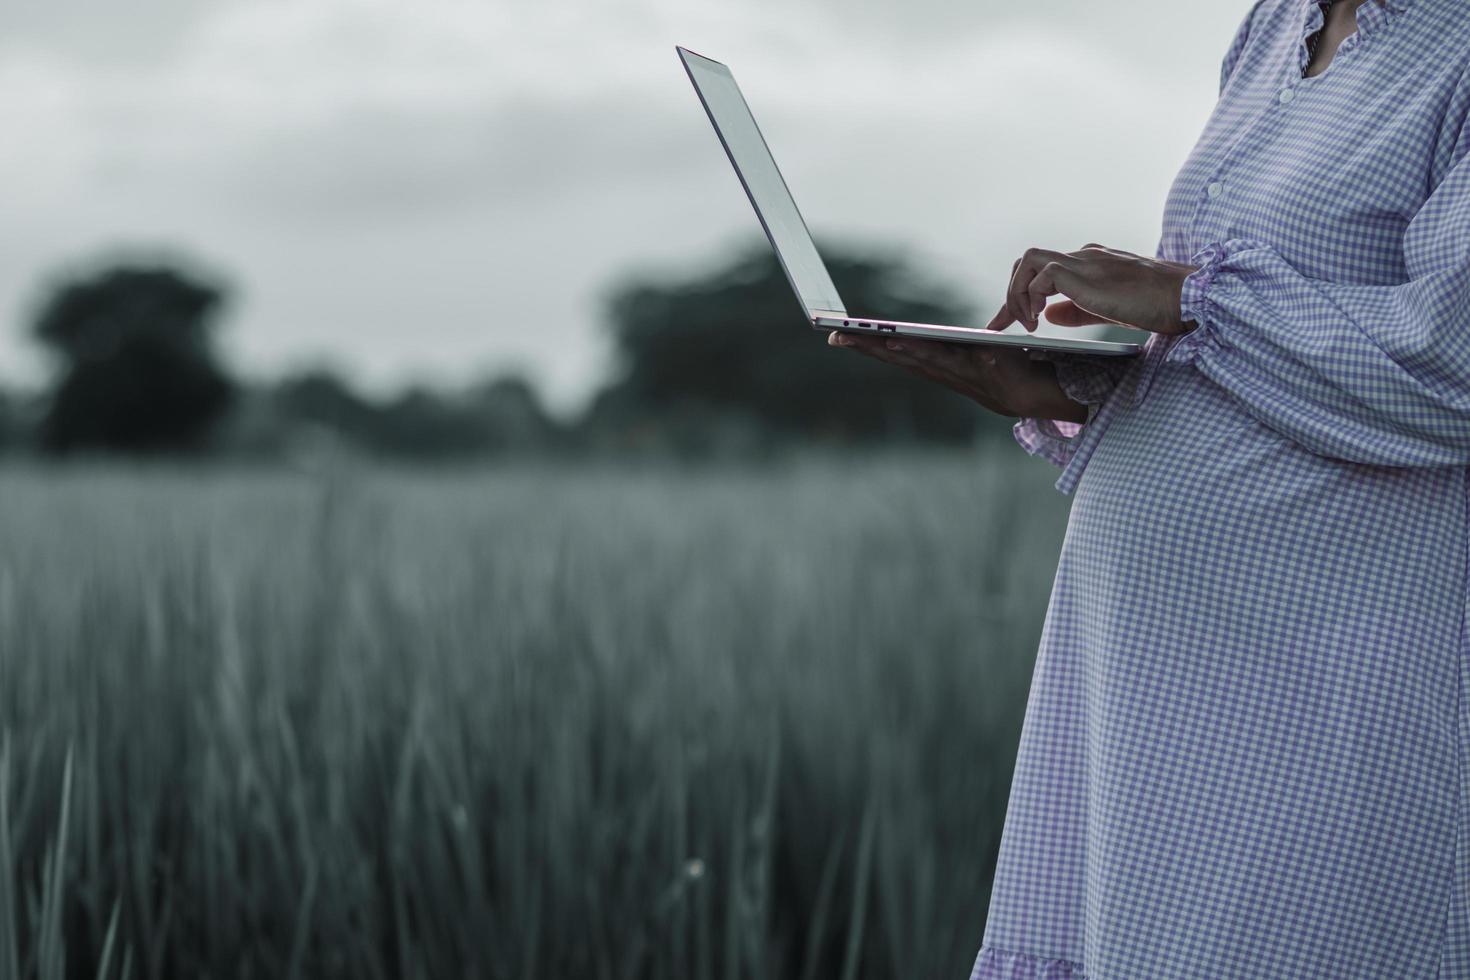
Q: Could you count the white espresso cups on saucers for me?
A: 0